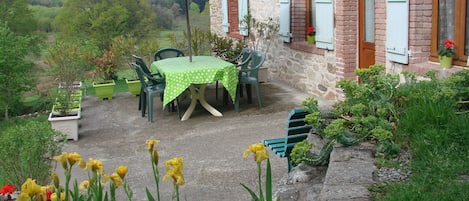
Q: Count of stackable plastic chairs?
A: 5